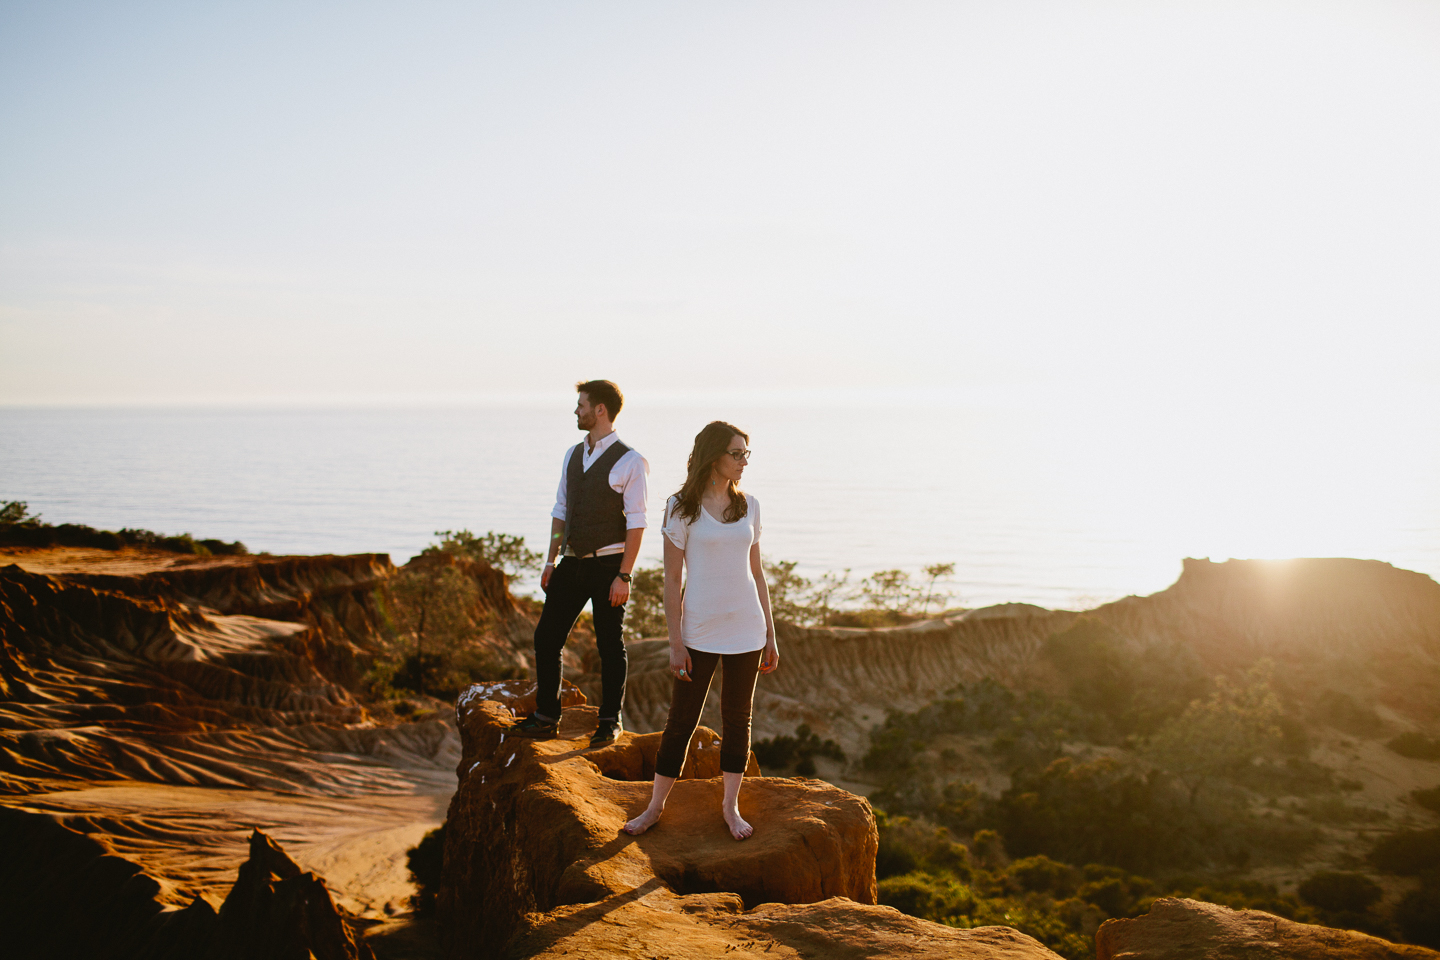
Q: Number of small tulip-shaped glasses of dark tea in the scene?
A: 0